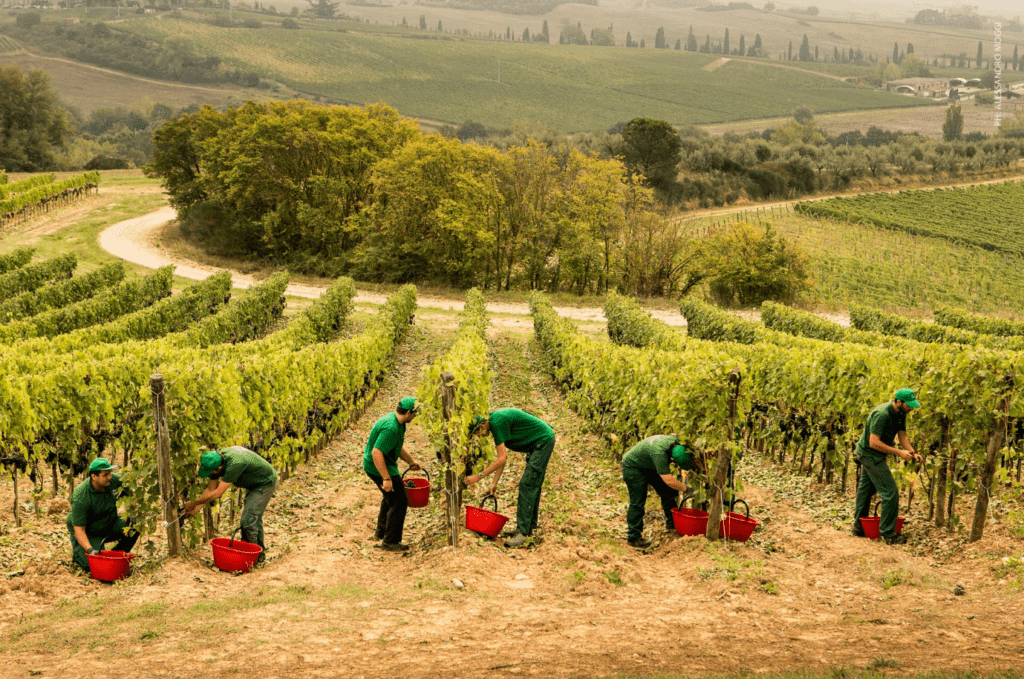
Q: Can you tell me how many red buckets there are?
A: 7